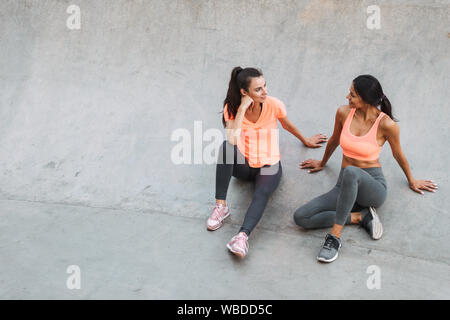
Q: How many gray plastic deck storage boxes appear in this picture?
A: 0